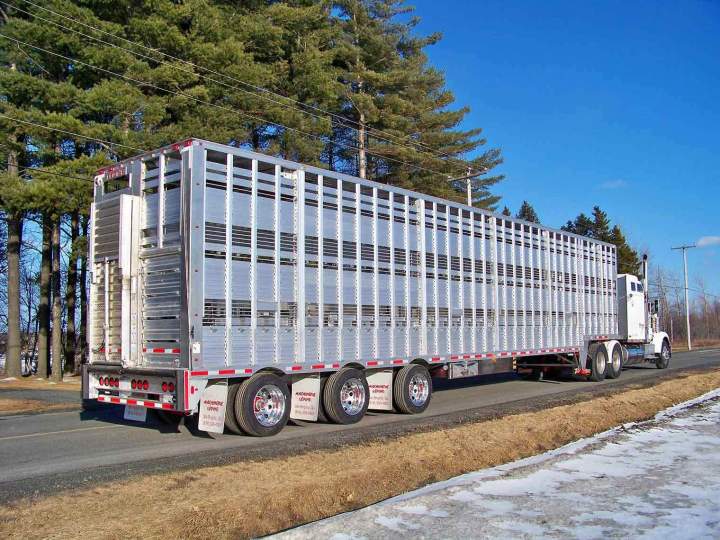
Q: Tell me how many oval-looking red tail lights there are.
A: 9